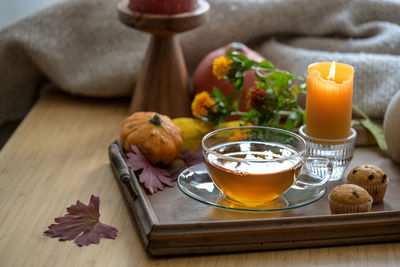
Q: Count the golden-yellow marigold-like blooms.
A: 2